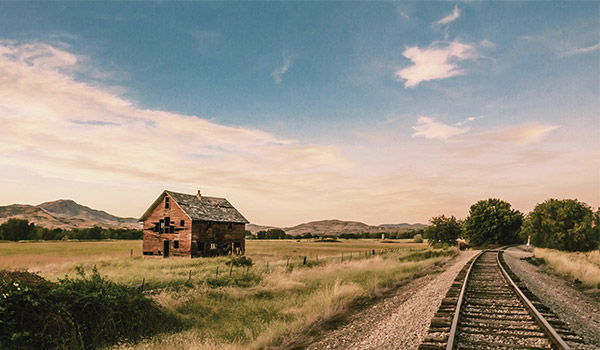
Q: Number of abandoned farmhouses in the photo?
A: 1